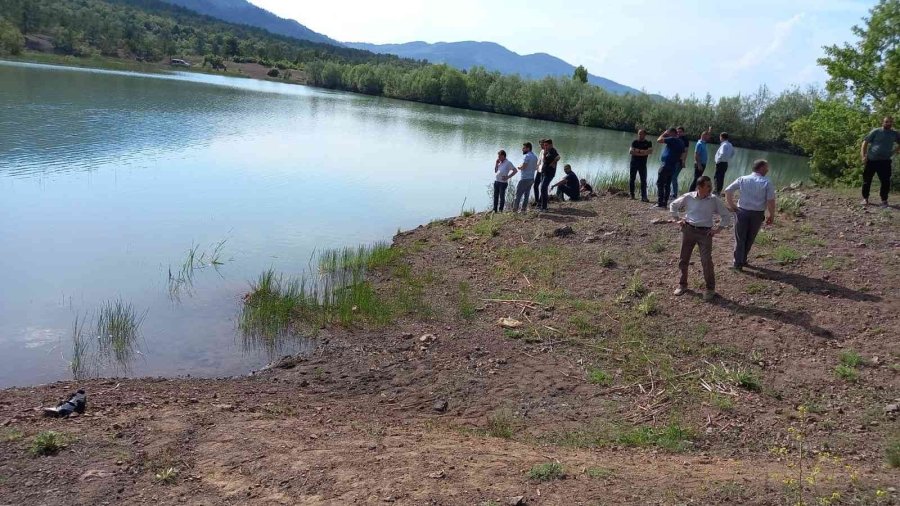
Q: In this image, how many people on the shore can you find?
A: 14